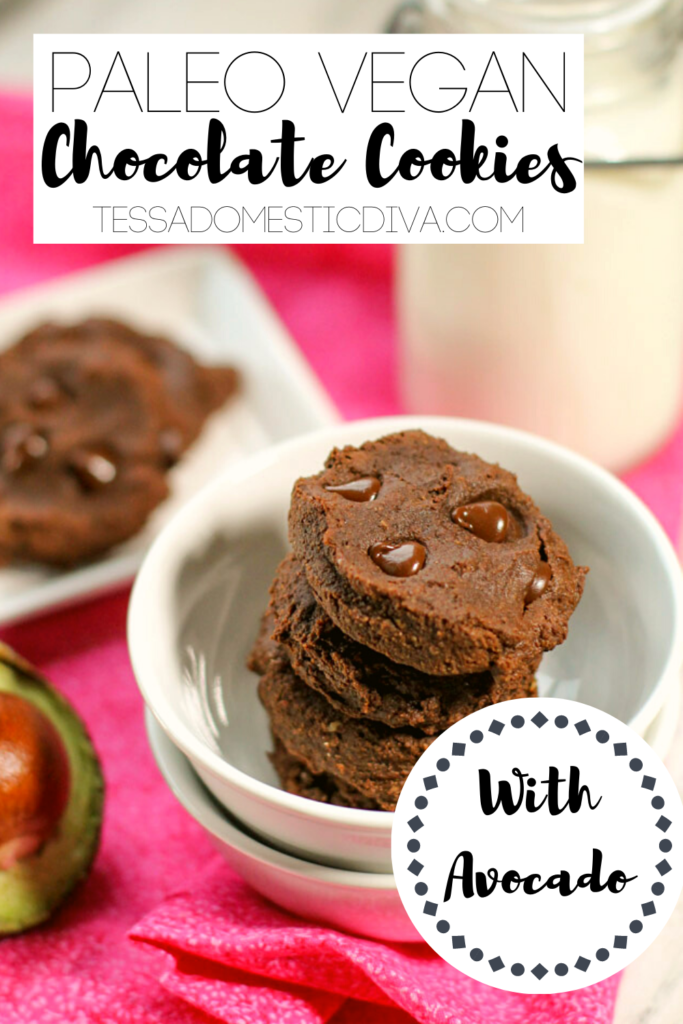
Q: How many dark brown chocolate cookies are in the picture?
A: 6